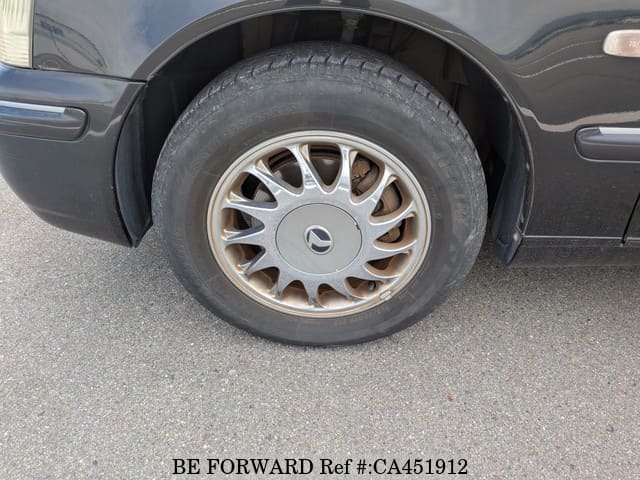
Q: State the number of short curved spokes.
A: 13